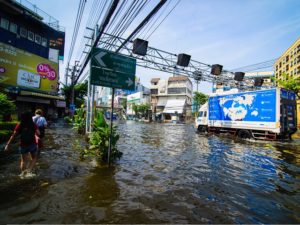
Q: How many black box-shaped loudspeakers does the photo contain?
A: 5